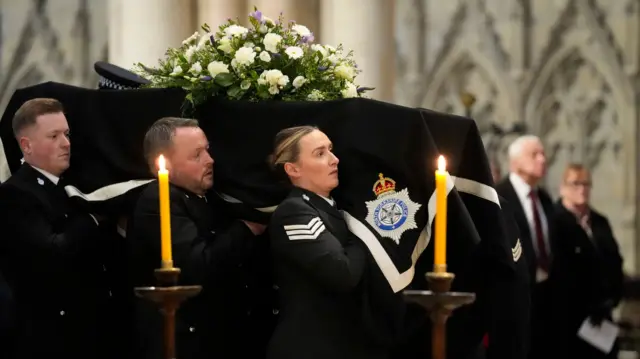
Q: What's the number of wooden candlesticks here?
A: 2